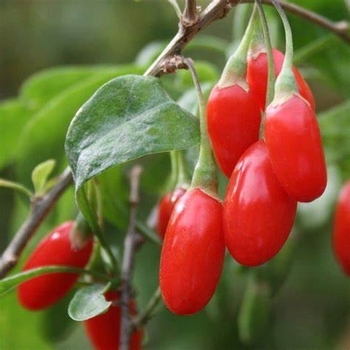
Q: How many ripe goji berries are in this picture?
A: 9